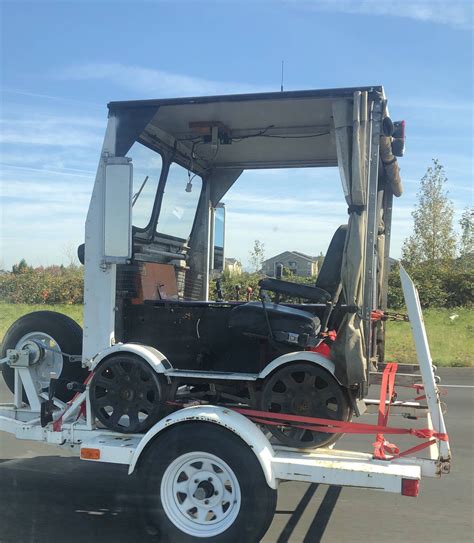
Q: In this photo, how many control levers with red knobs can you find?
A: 1